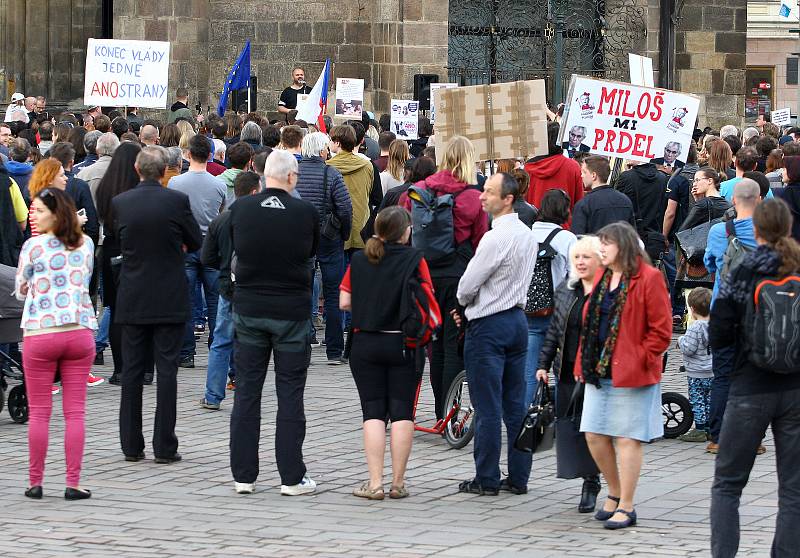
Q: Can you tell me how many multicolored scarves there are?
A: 1